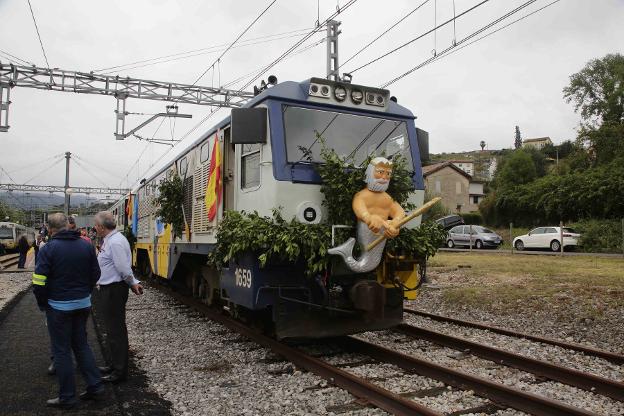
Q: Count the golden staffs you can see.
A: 1